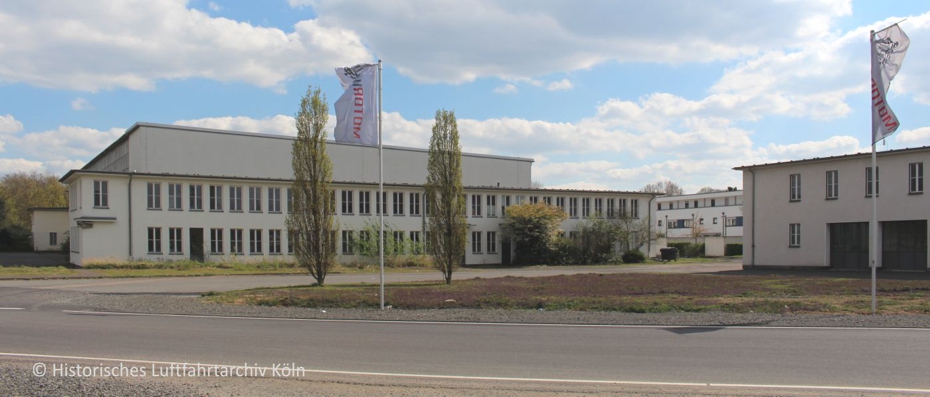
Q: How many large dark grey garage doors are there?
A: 2